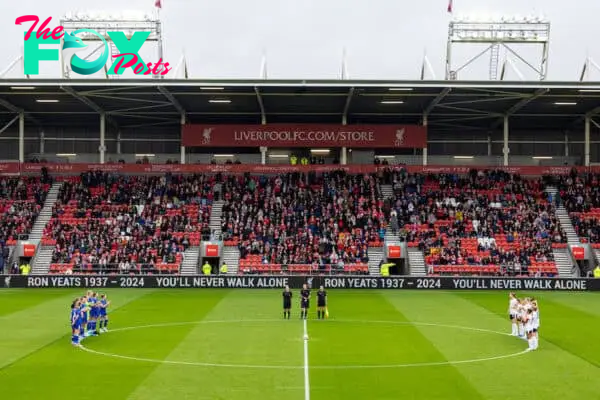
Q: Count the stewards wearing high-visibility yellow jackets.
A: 7